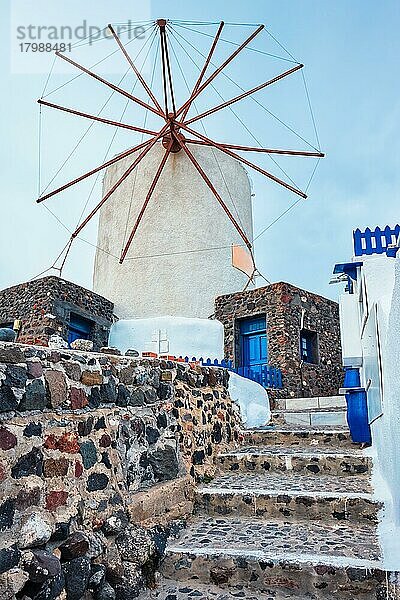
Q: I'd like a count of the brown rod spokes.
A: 12